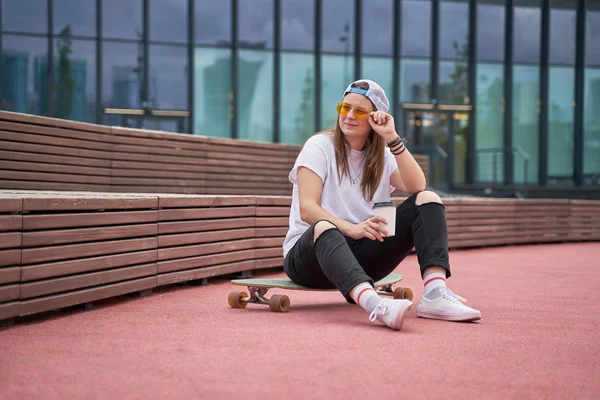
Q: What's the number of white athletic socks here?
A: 2